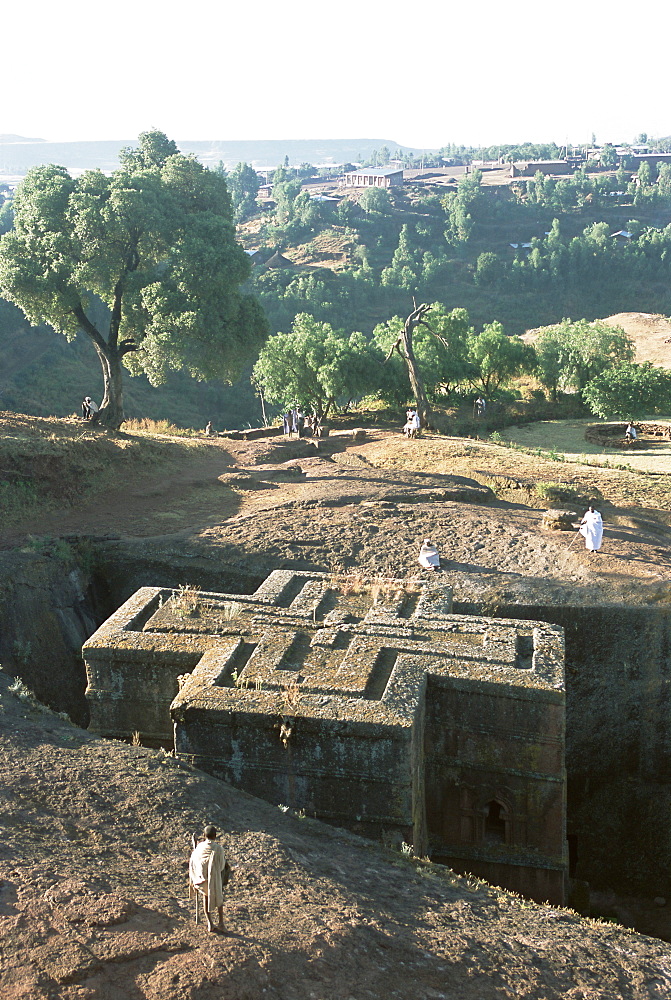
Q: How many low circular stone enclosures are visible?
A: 1